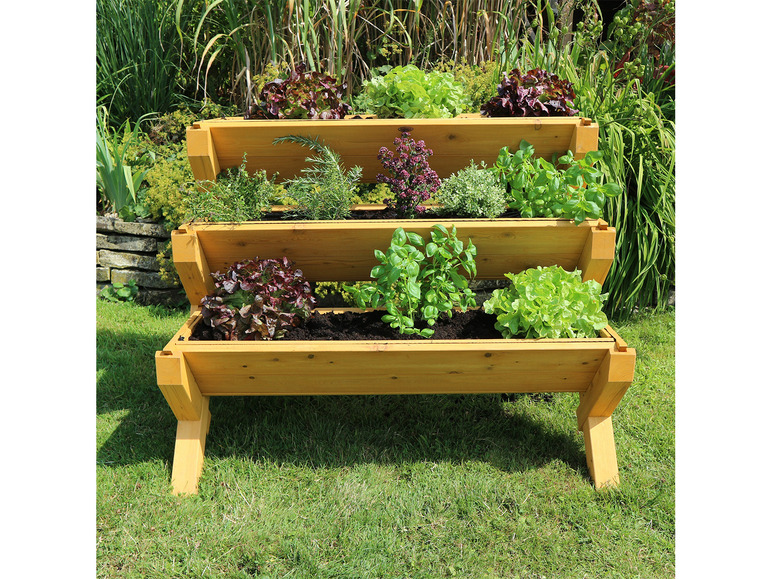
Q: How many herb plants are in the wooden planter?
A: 6